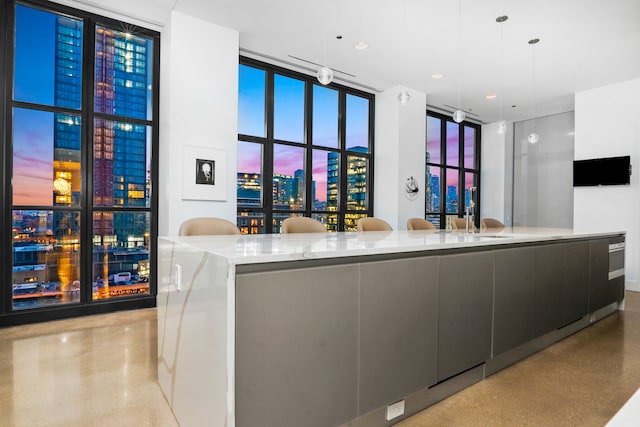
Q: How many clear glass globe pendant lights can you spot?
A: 5